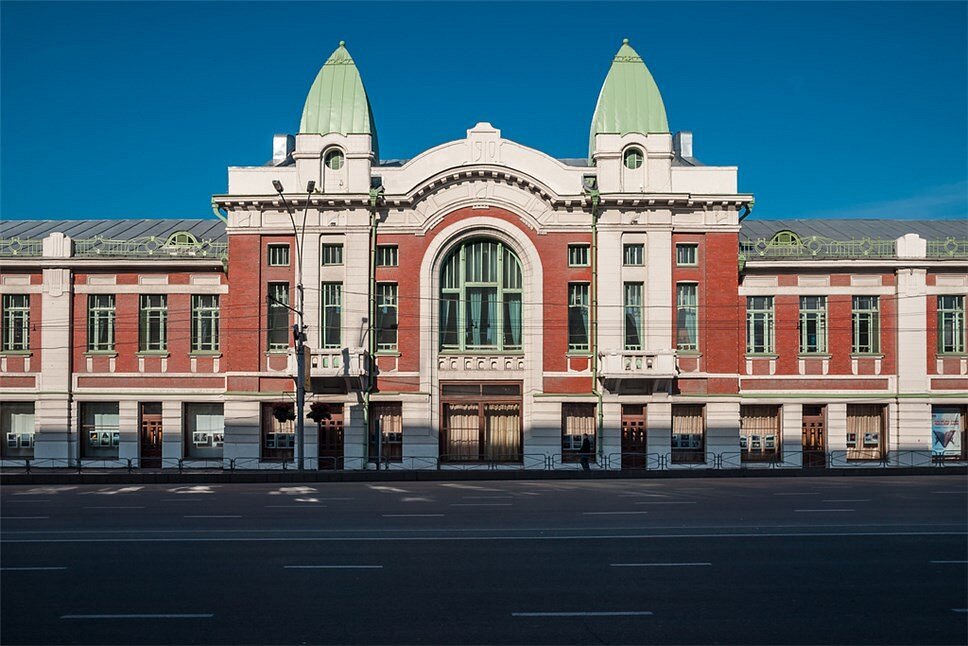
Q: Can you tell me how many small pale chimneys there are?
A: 2